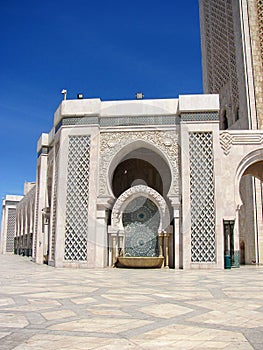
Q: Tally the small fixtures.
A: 3